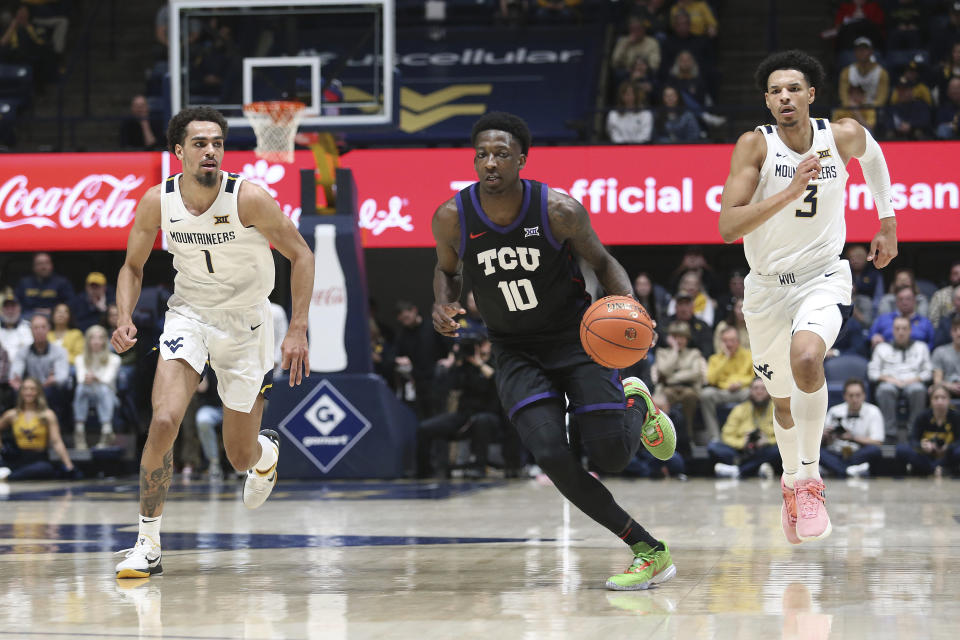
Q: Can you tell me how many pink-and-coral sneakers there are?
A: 2